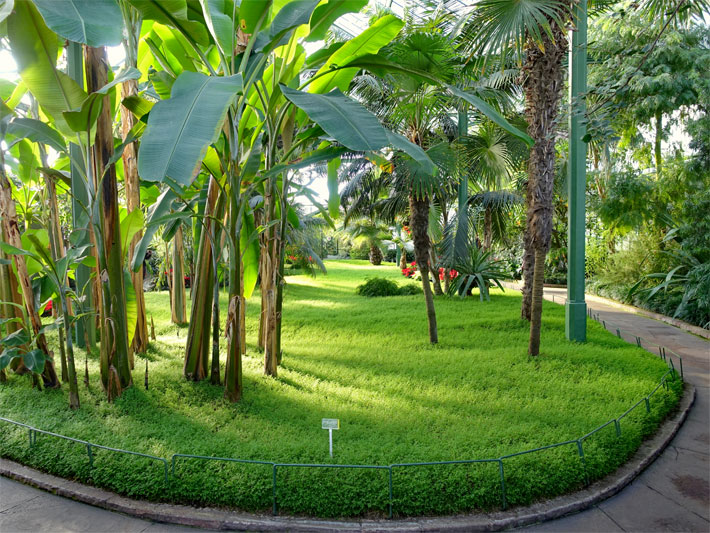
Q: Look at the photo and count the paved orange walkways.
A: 0